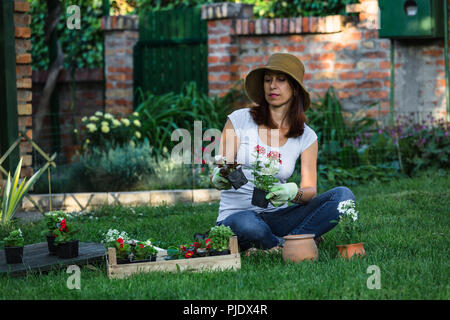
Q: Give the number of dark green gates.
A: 1